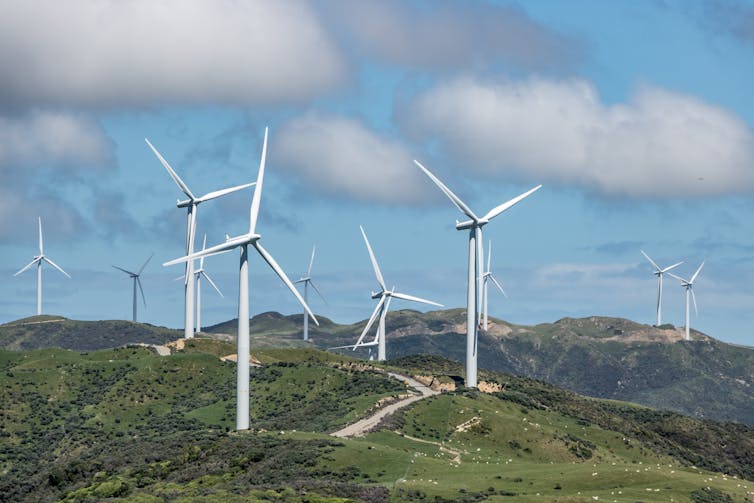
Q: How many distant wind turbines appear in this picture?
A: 7